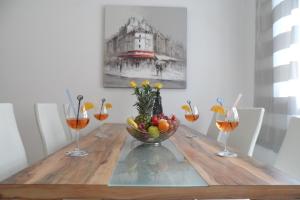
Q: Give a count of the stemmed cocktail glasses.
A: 4